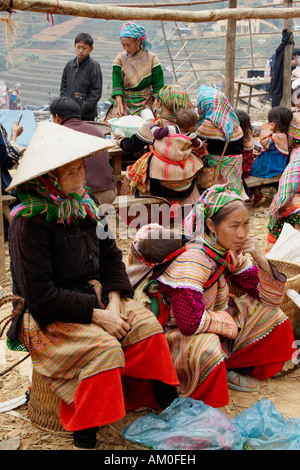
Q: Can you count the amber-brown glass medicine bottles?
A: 0